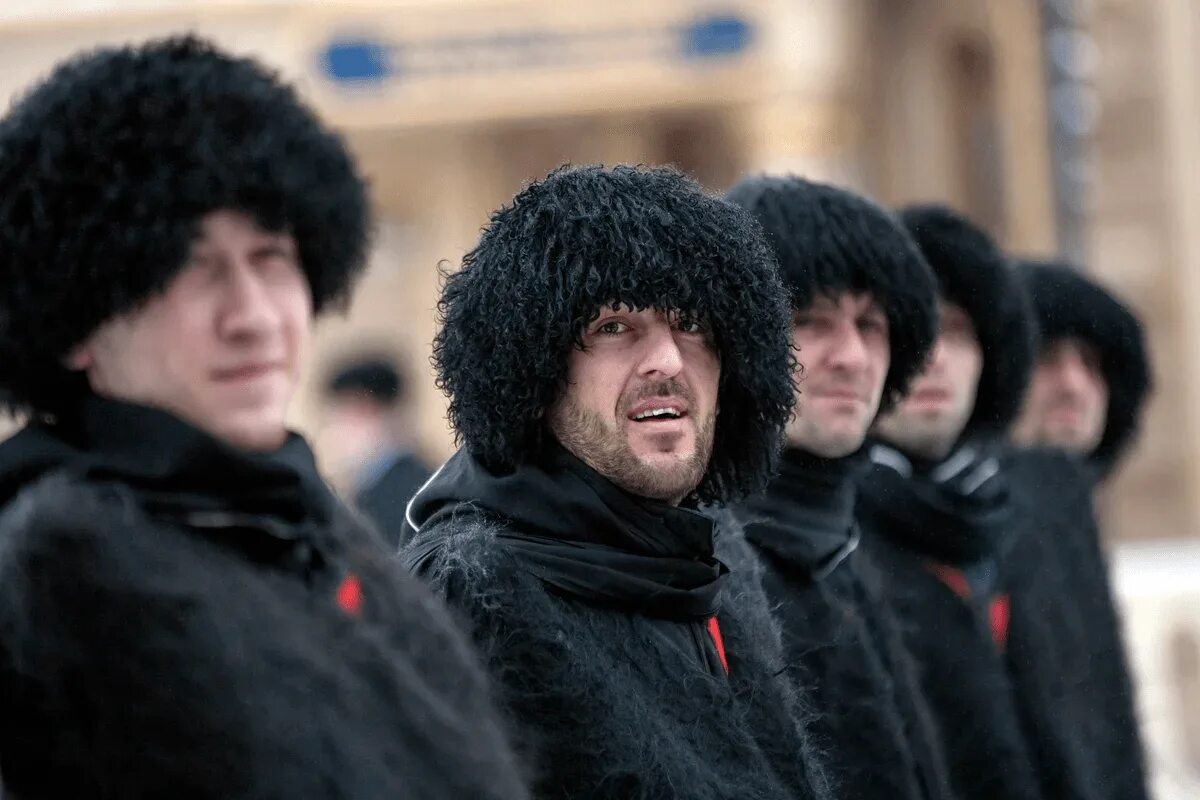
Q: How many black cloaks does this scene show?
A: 5